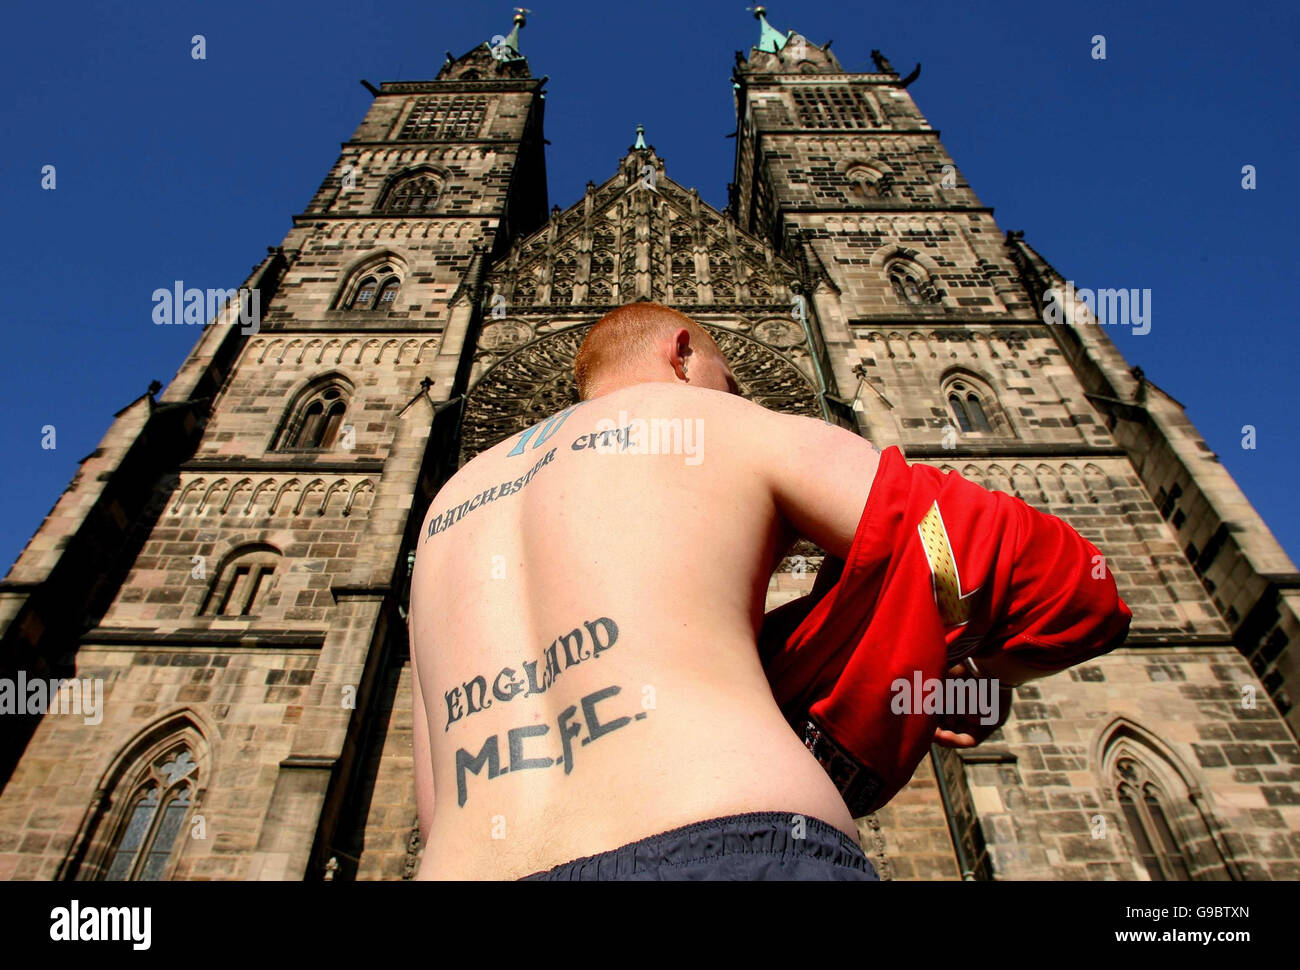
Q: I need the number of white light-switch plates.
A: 0